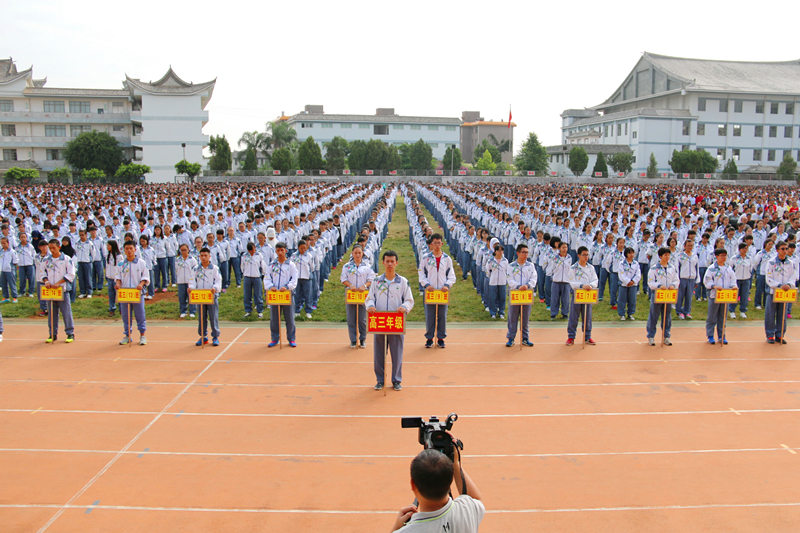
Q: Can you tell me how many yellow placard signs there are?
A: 11